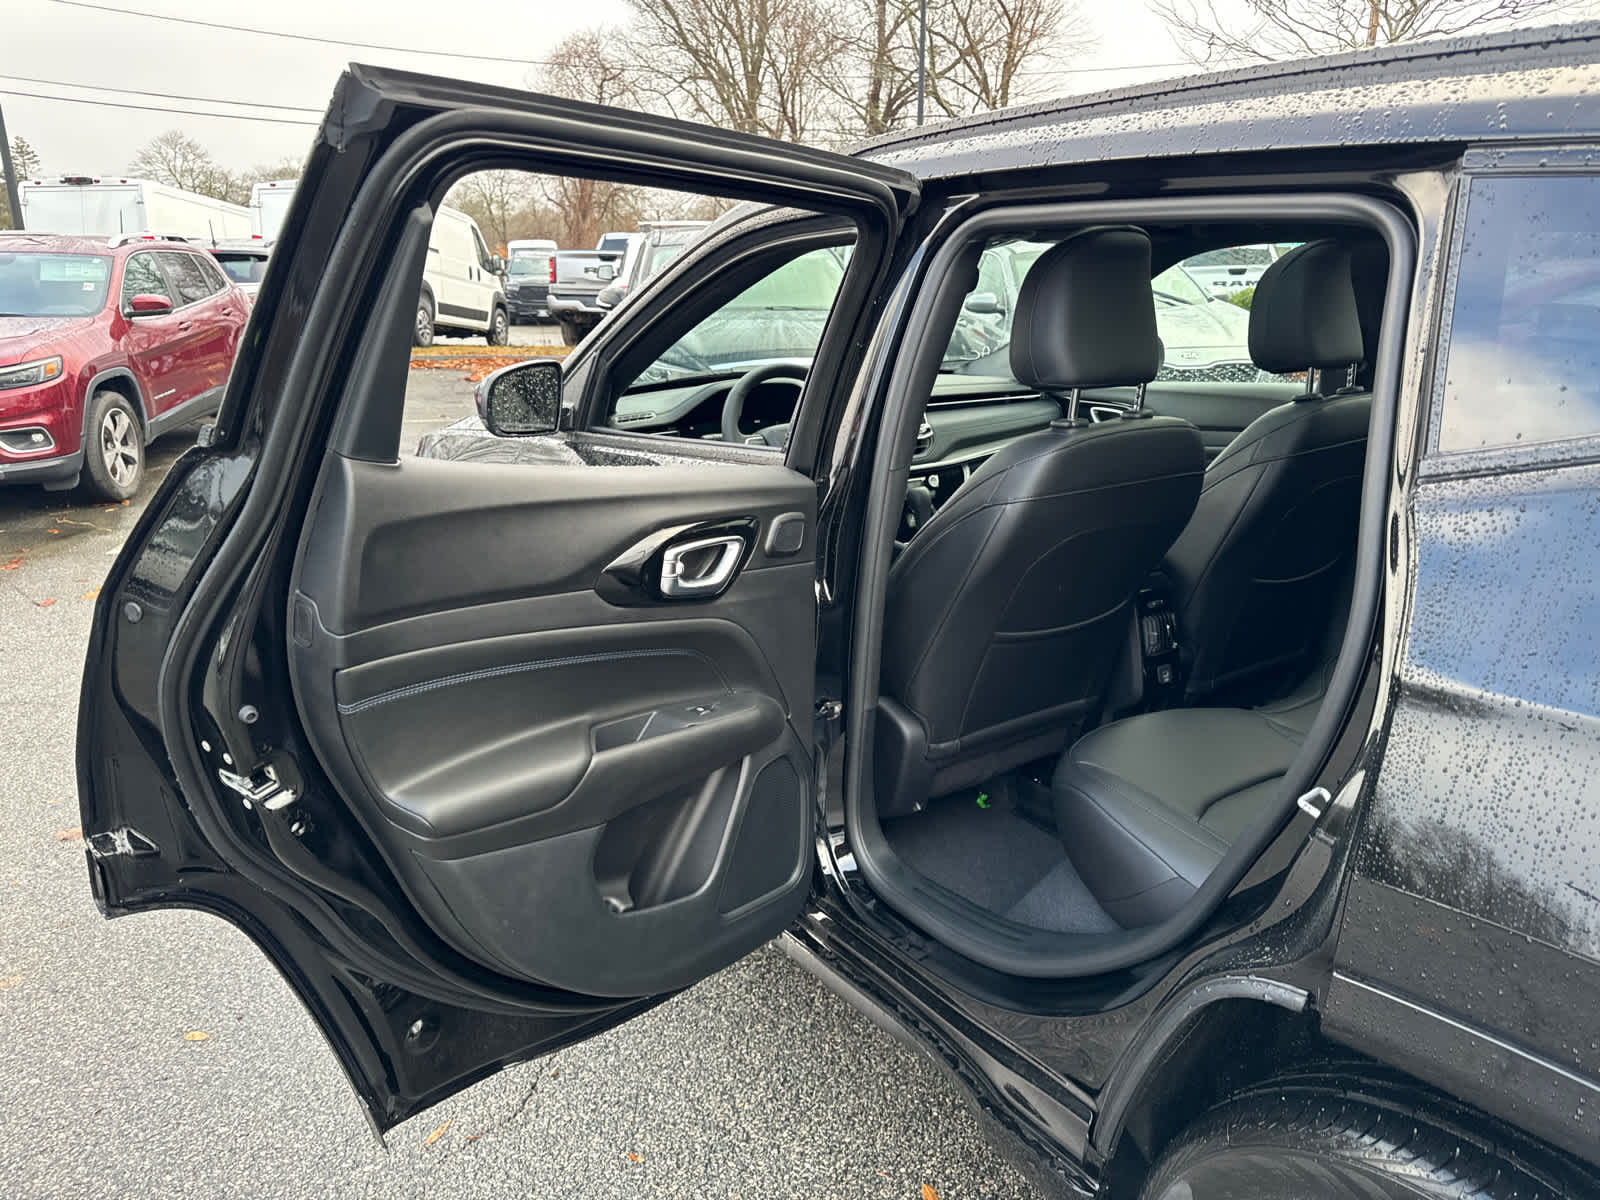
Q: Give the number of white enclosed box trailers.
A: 2